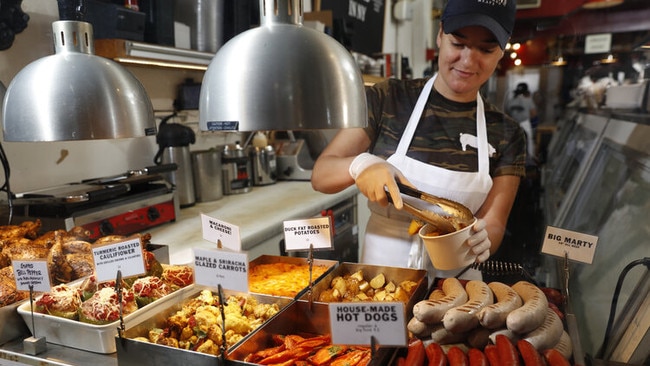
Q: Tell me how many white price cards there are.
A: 7